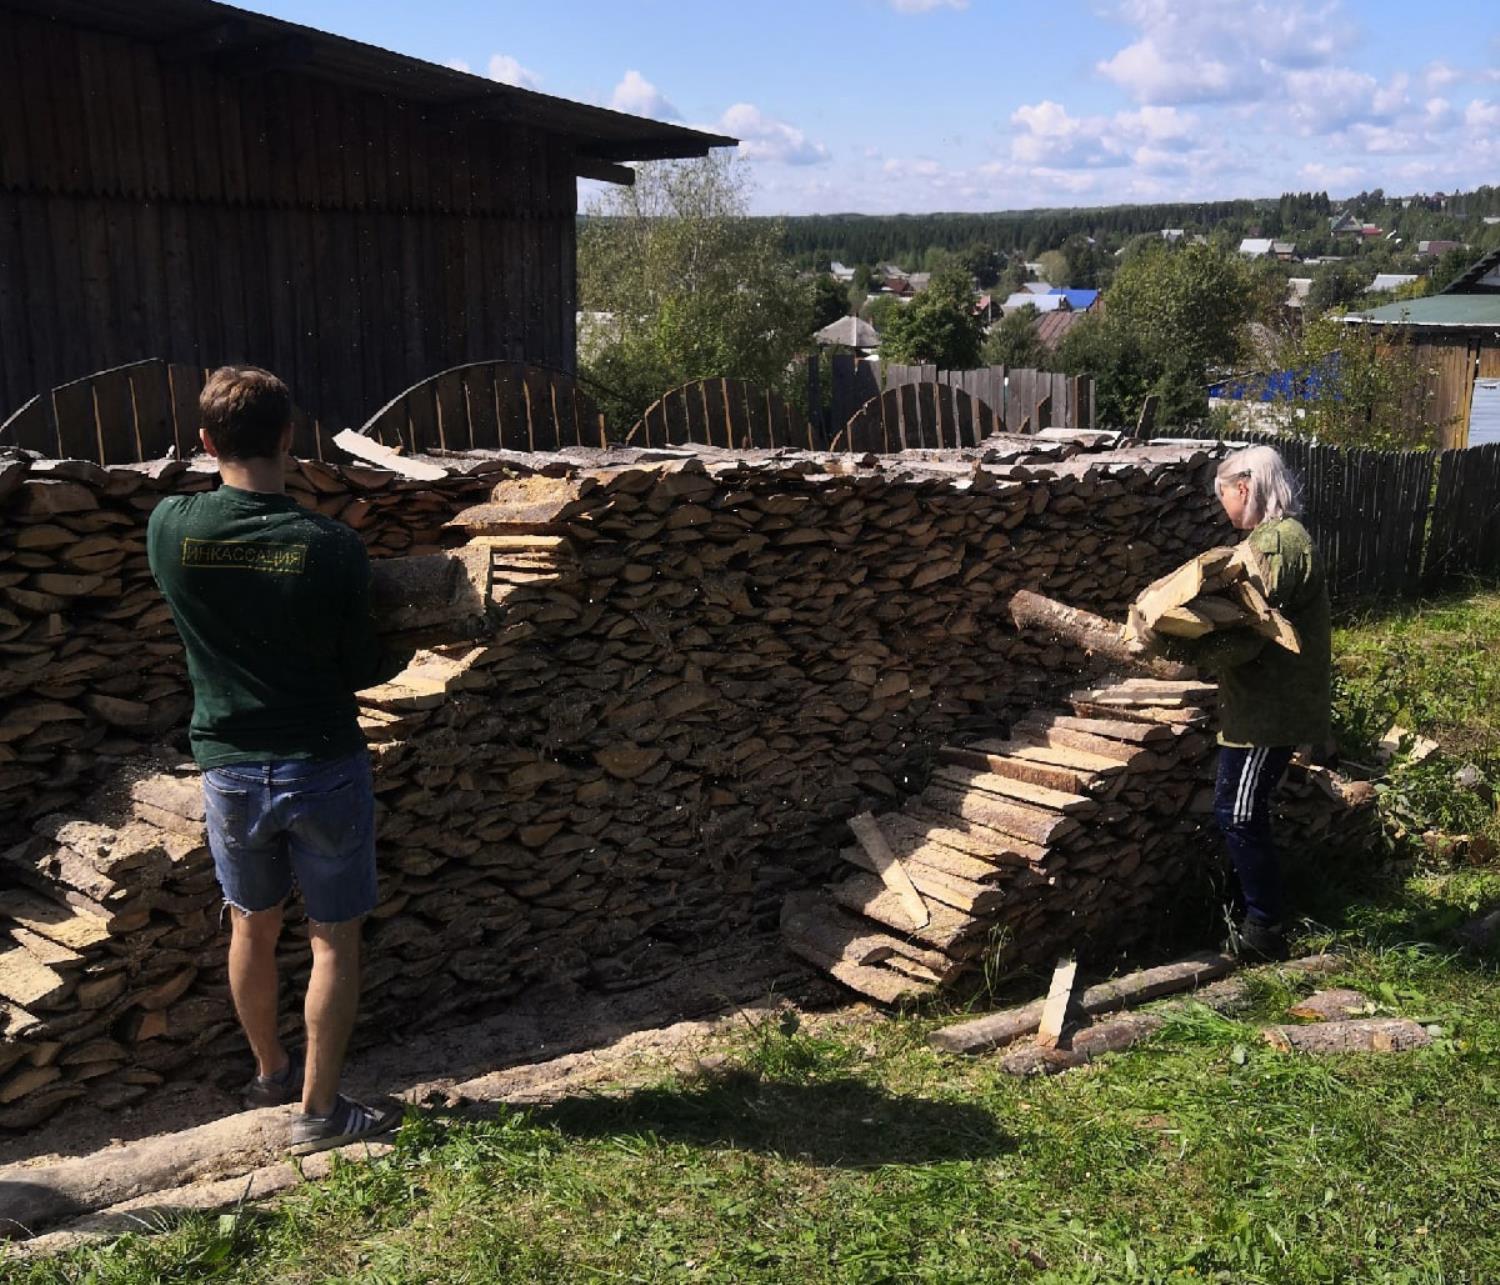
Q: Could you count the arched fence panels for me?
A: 4